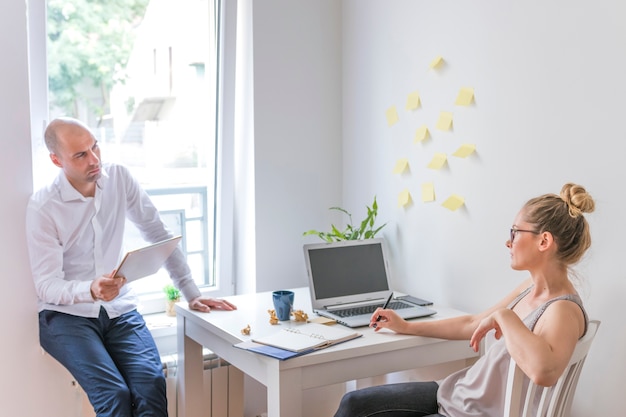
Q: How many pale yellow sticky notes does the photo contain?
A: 12